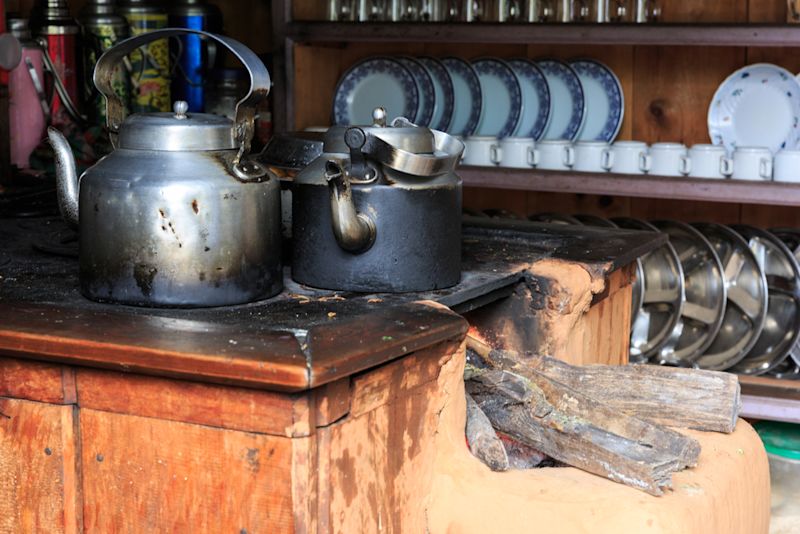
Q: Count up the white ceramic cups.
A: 9